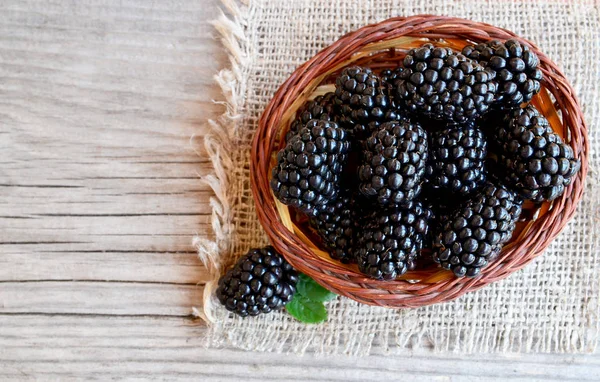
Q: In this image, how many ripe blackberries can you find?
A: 12